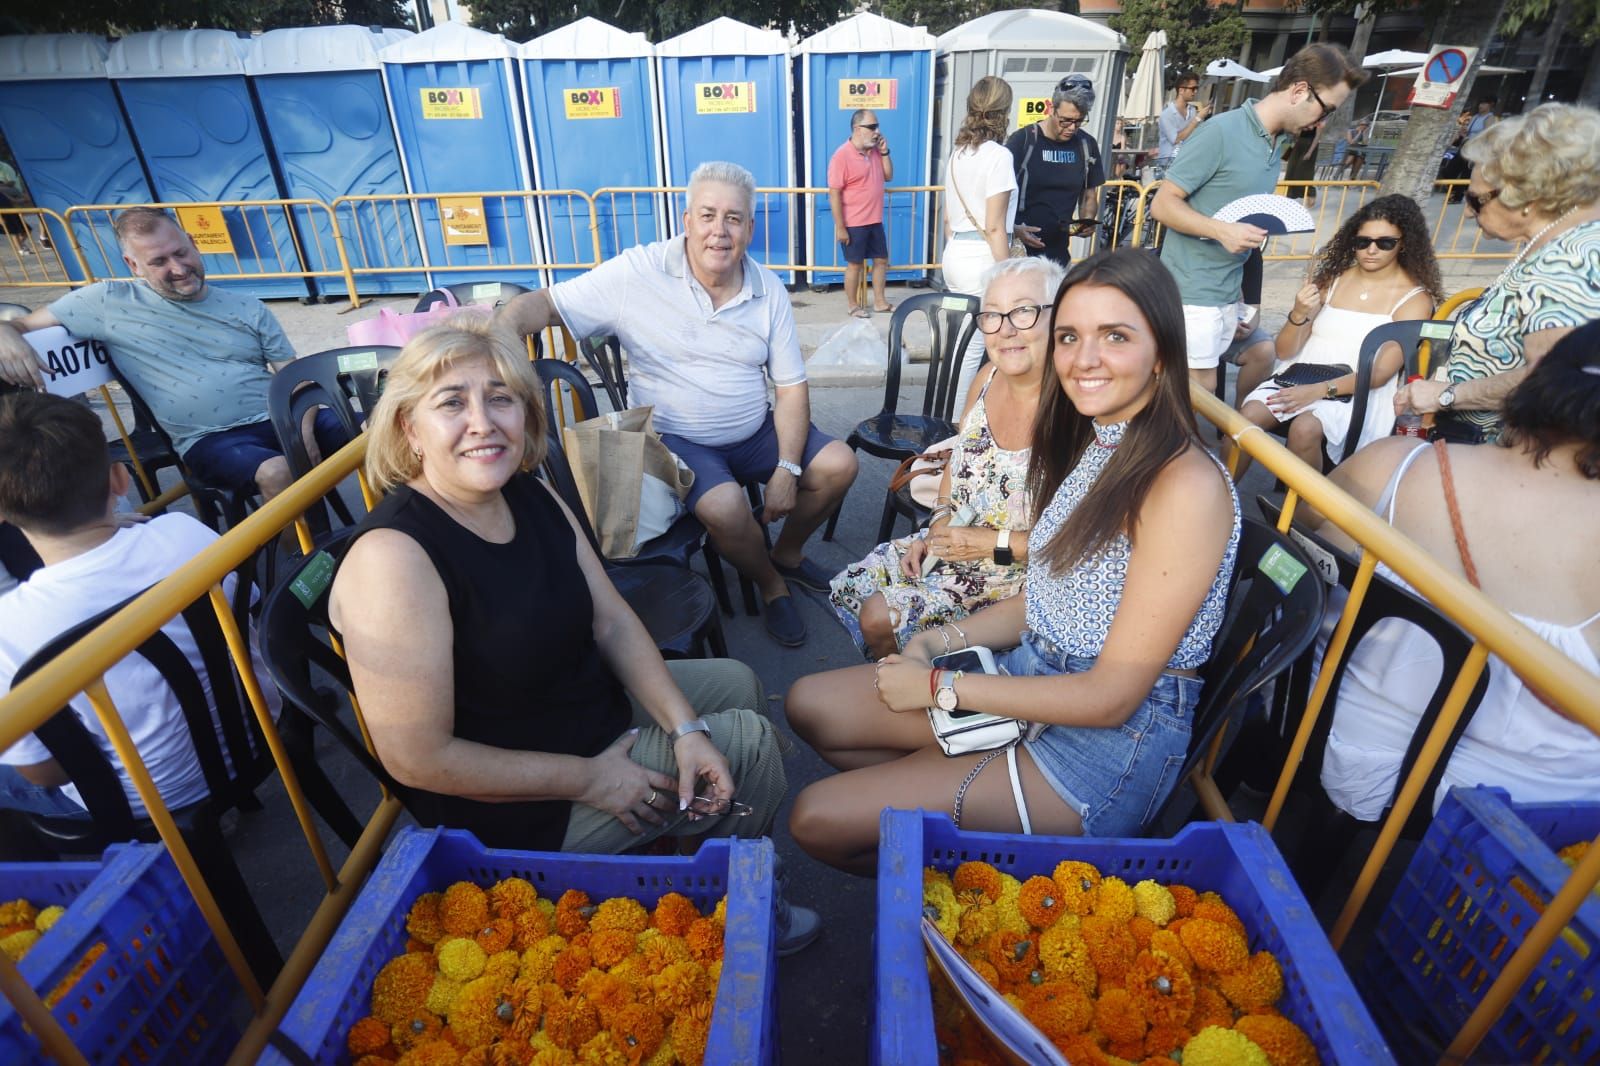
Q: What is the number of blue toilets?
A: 7